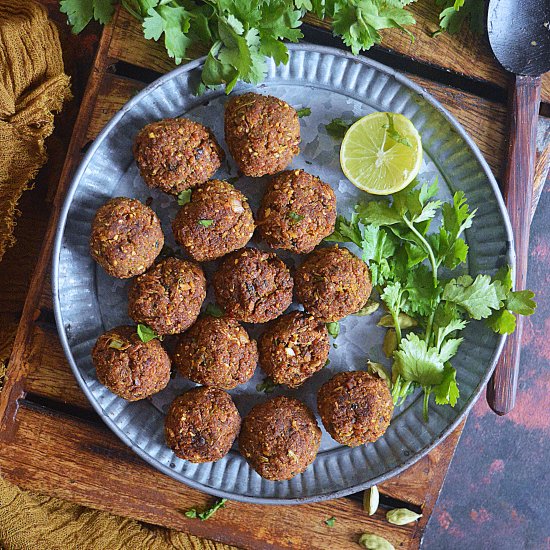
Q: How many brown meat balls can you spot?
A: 14